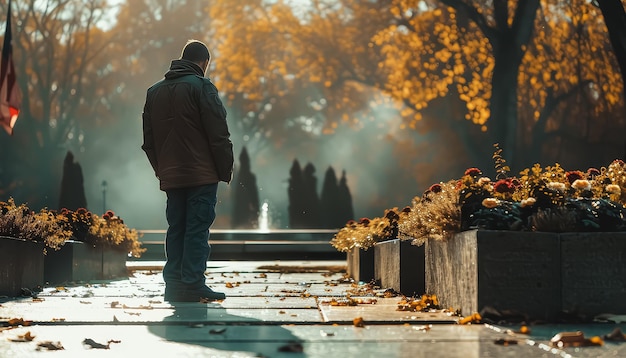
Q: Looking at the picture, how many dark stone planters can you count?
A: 5